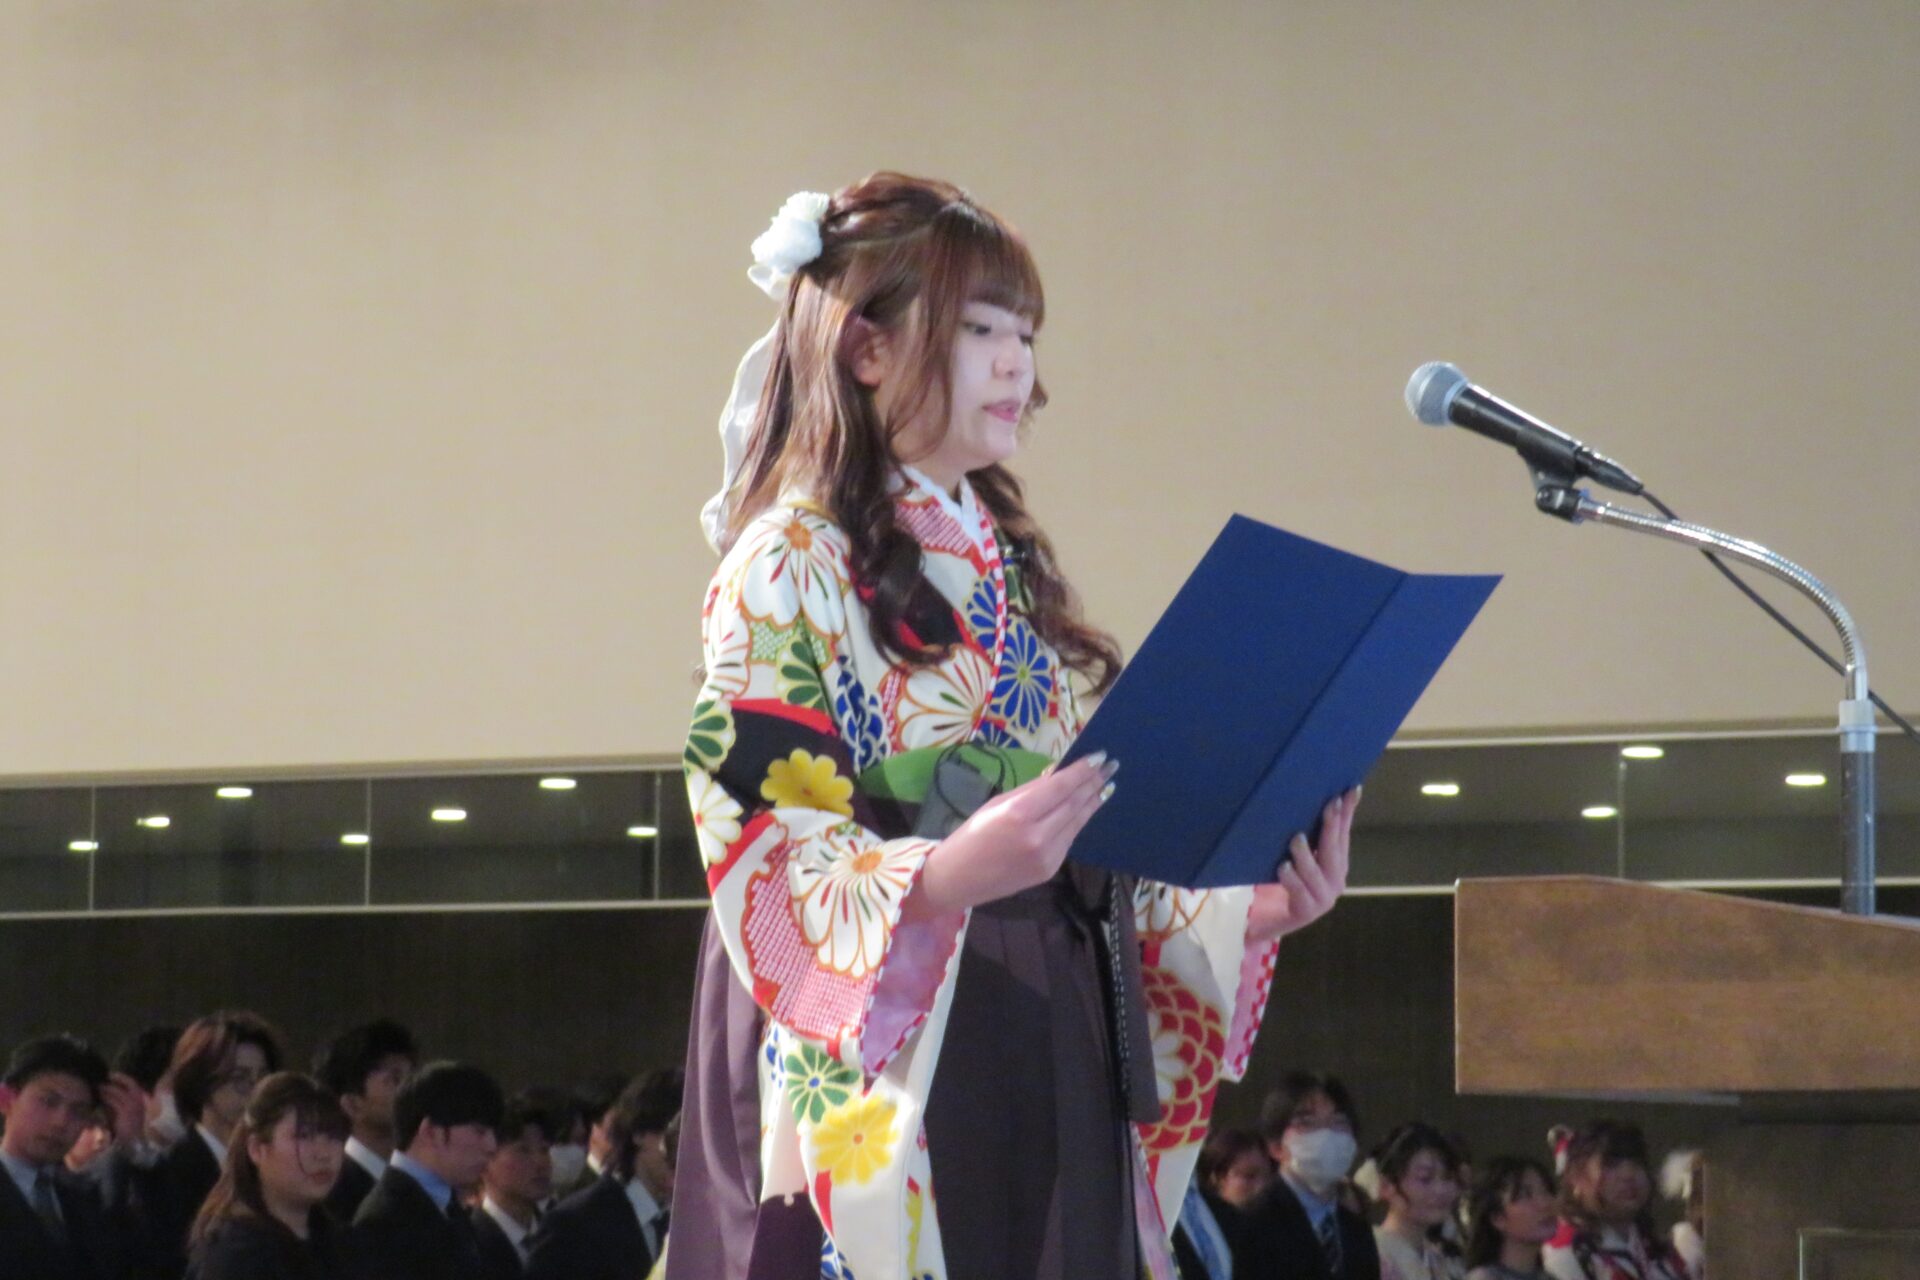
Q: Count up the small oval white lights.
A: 11